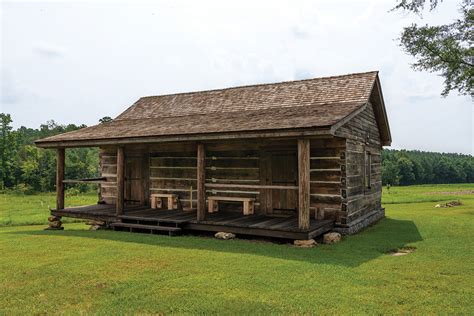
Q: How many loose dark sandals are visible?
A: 0